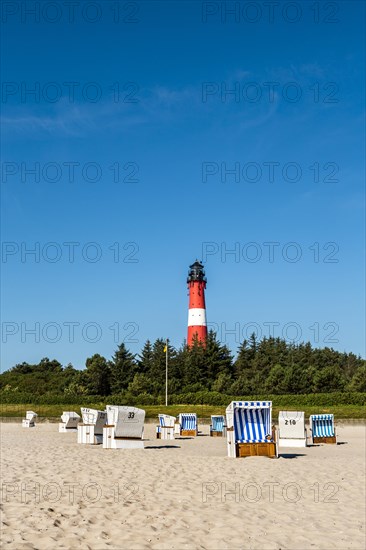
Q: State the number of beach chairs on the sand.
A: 10